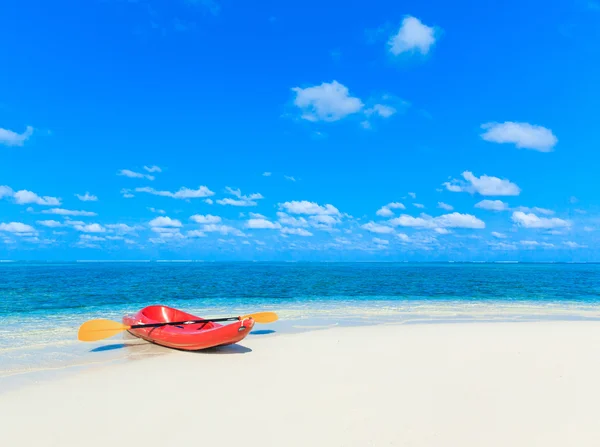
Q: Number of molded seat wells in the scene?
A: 1